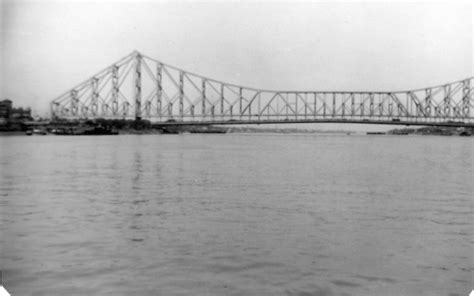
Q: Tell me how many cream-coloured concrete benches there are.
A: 0